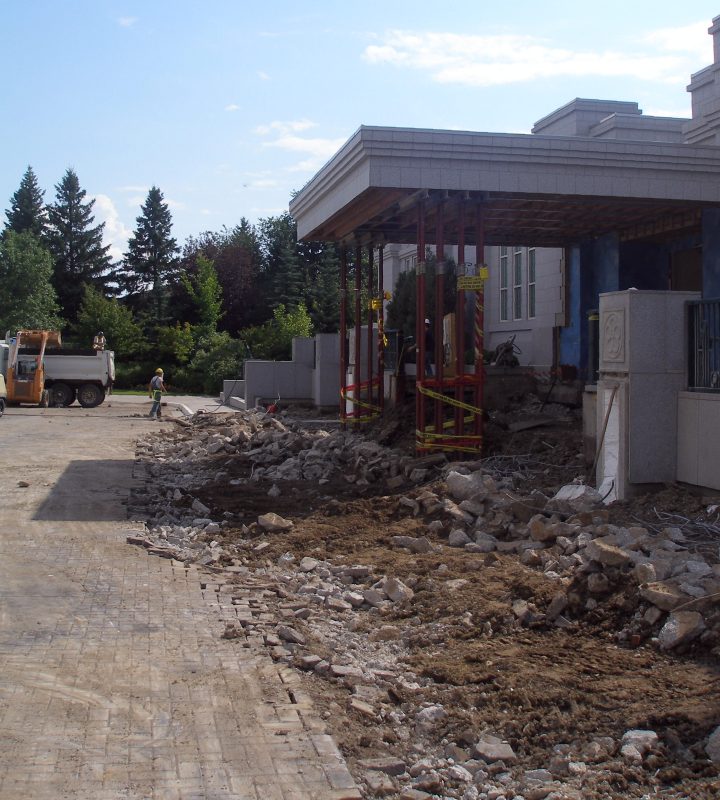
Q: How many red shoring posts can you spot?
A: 8